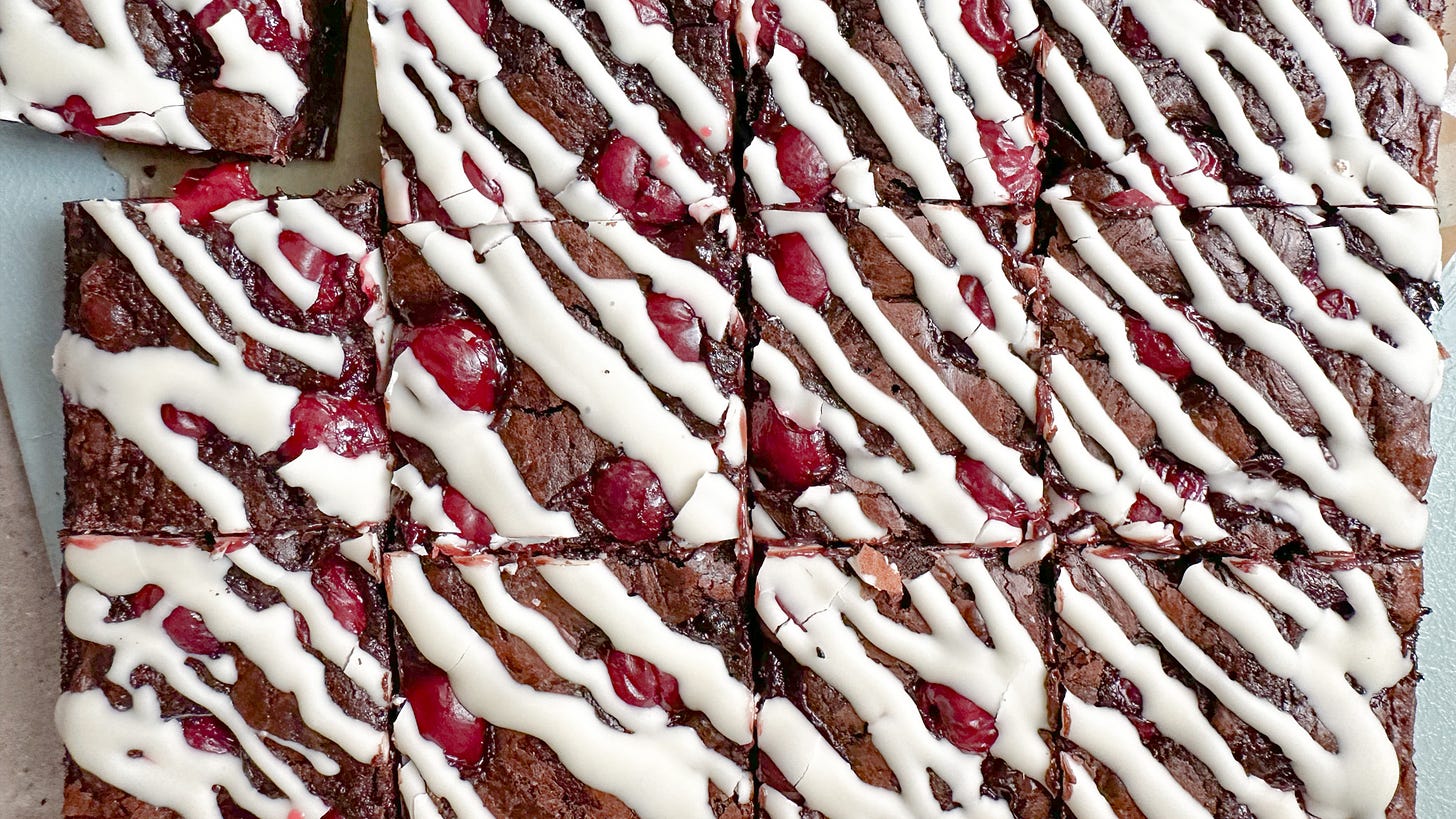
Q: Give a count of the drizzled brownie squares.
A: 12